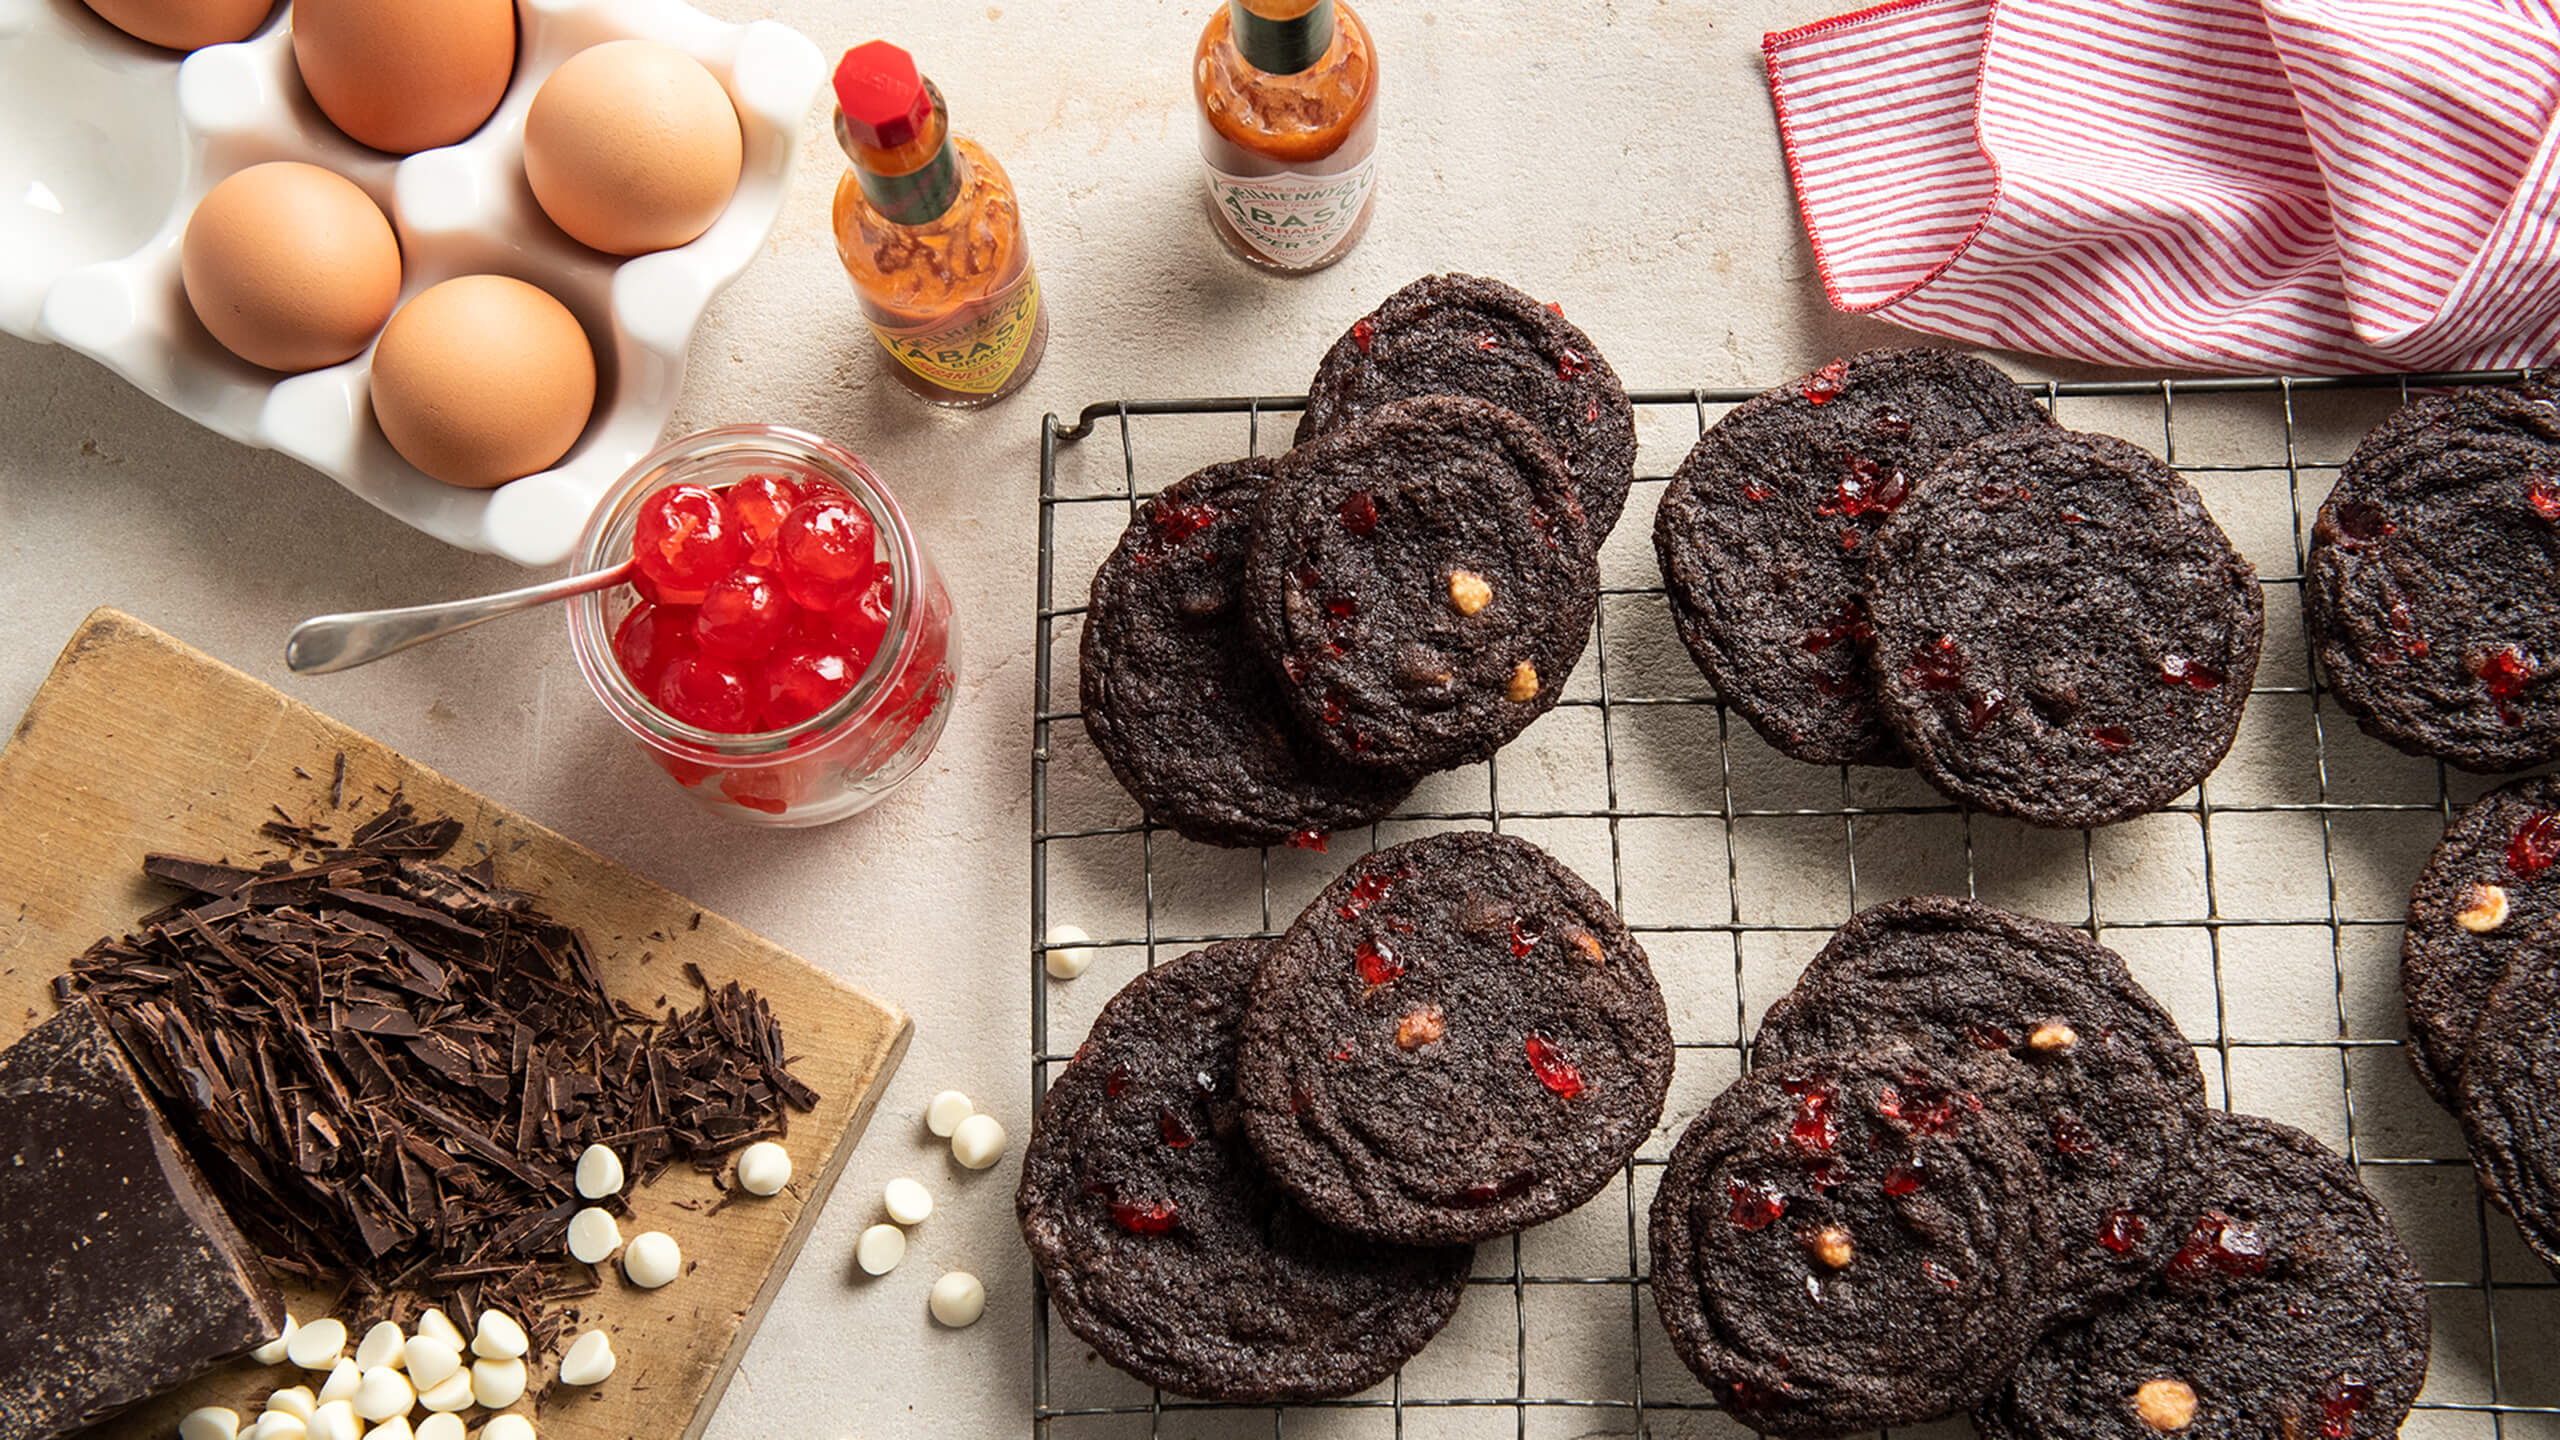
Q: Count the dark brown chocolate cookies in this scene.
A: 13